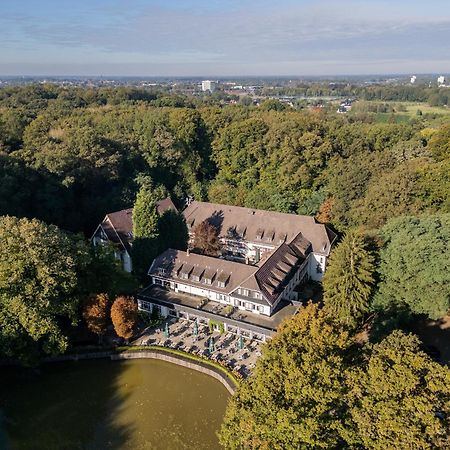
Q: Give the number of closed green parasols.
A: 4